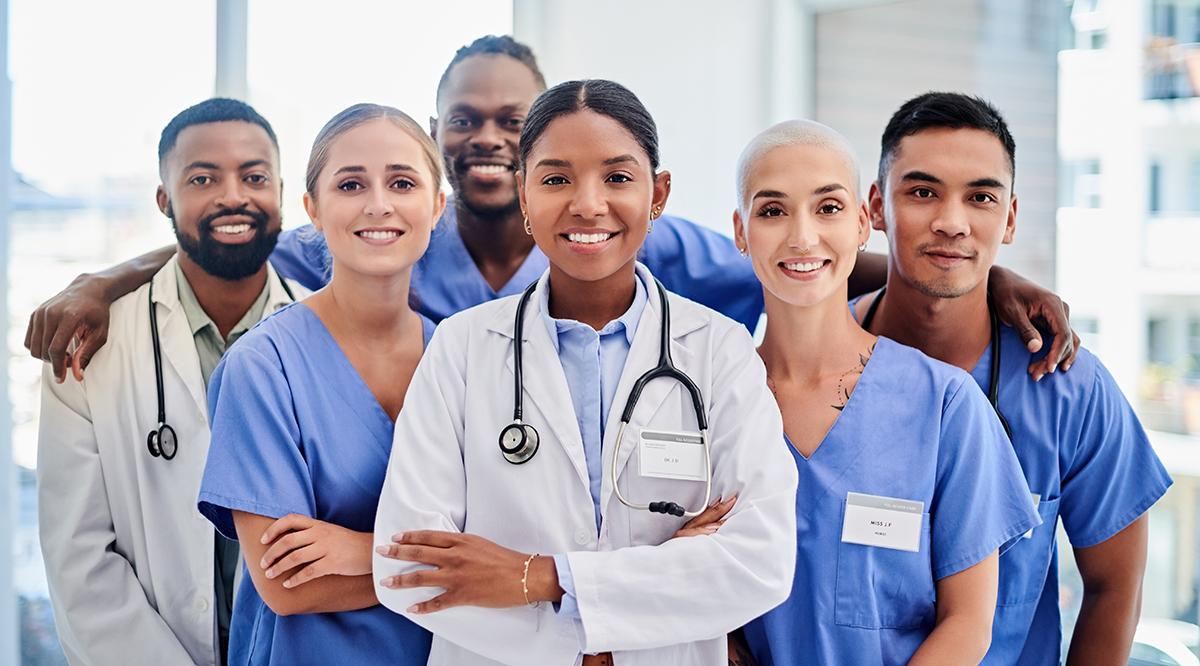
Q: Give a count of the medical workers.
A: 6